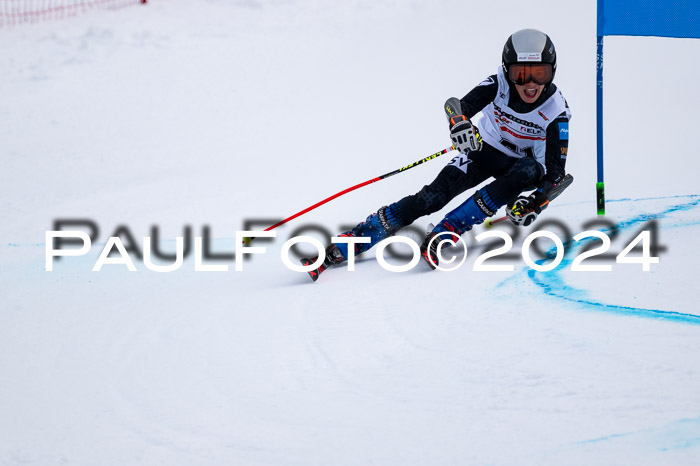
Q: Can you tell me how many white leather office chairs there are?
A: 0